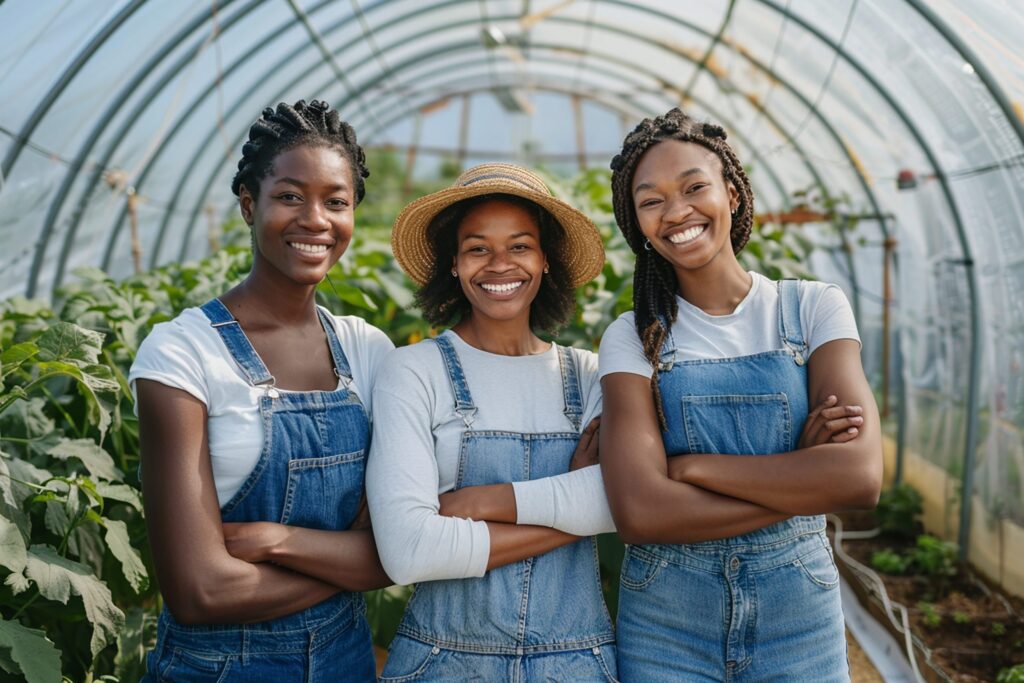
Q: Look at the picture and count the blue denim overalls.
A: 3